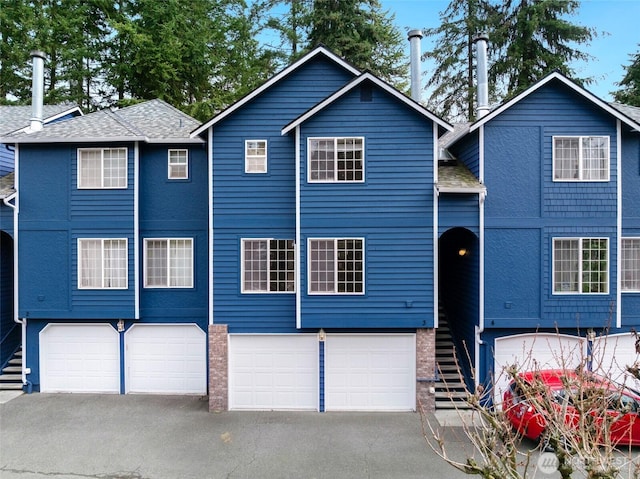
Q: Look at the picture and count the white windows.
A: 11